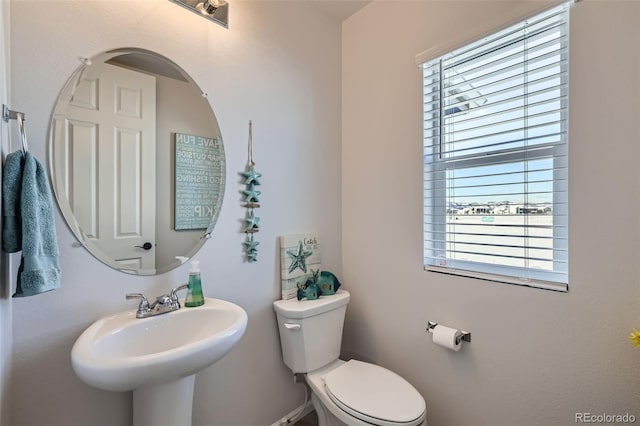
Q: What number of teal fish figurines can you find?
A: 2